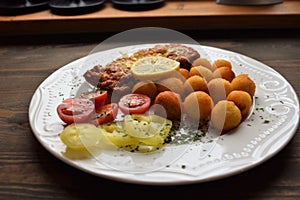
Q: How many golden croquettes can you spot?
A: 14